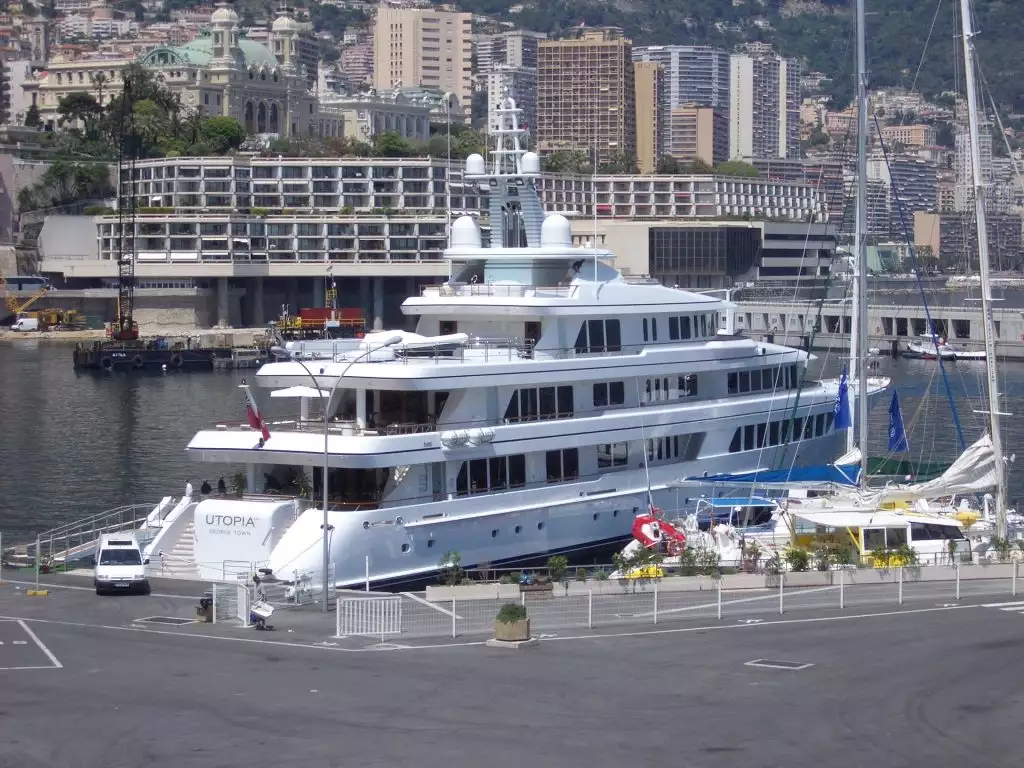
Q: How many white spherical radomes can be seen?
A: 4